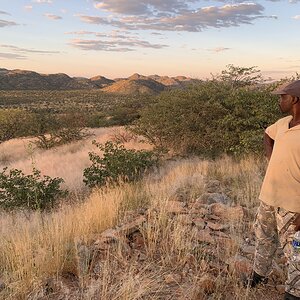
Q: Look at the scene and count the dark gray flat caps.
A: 1